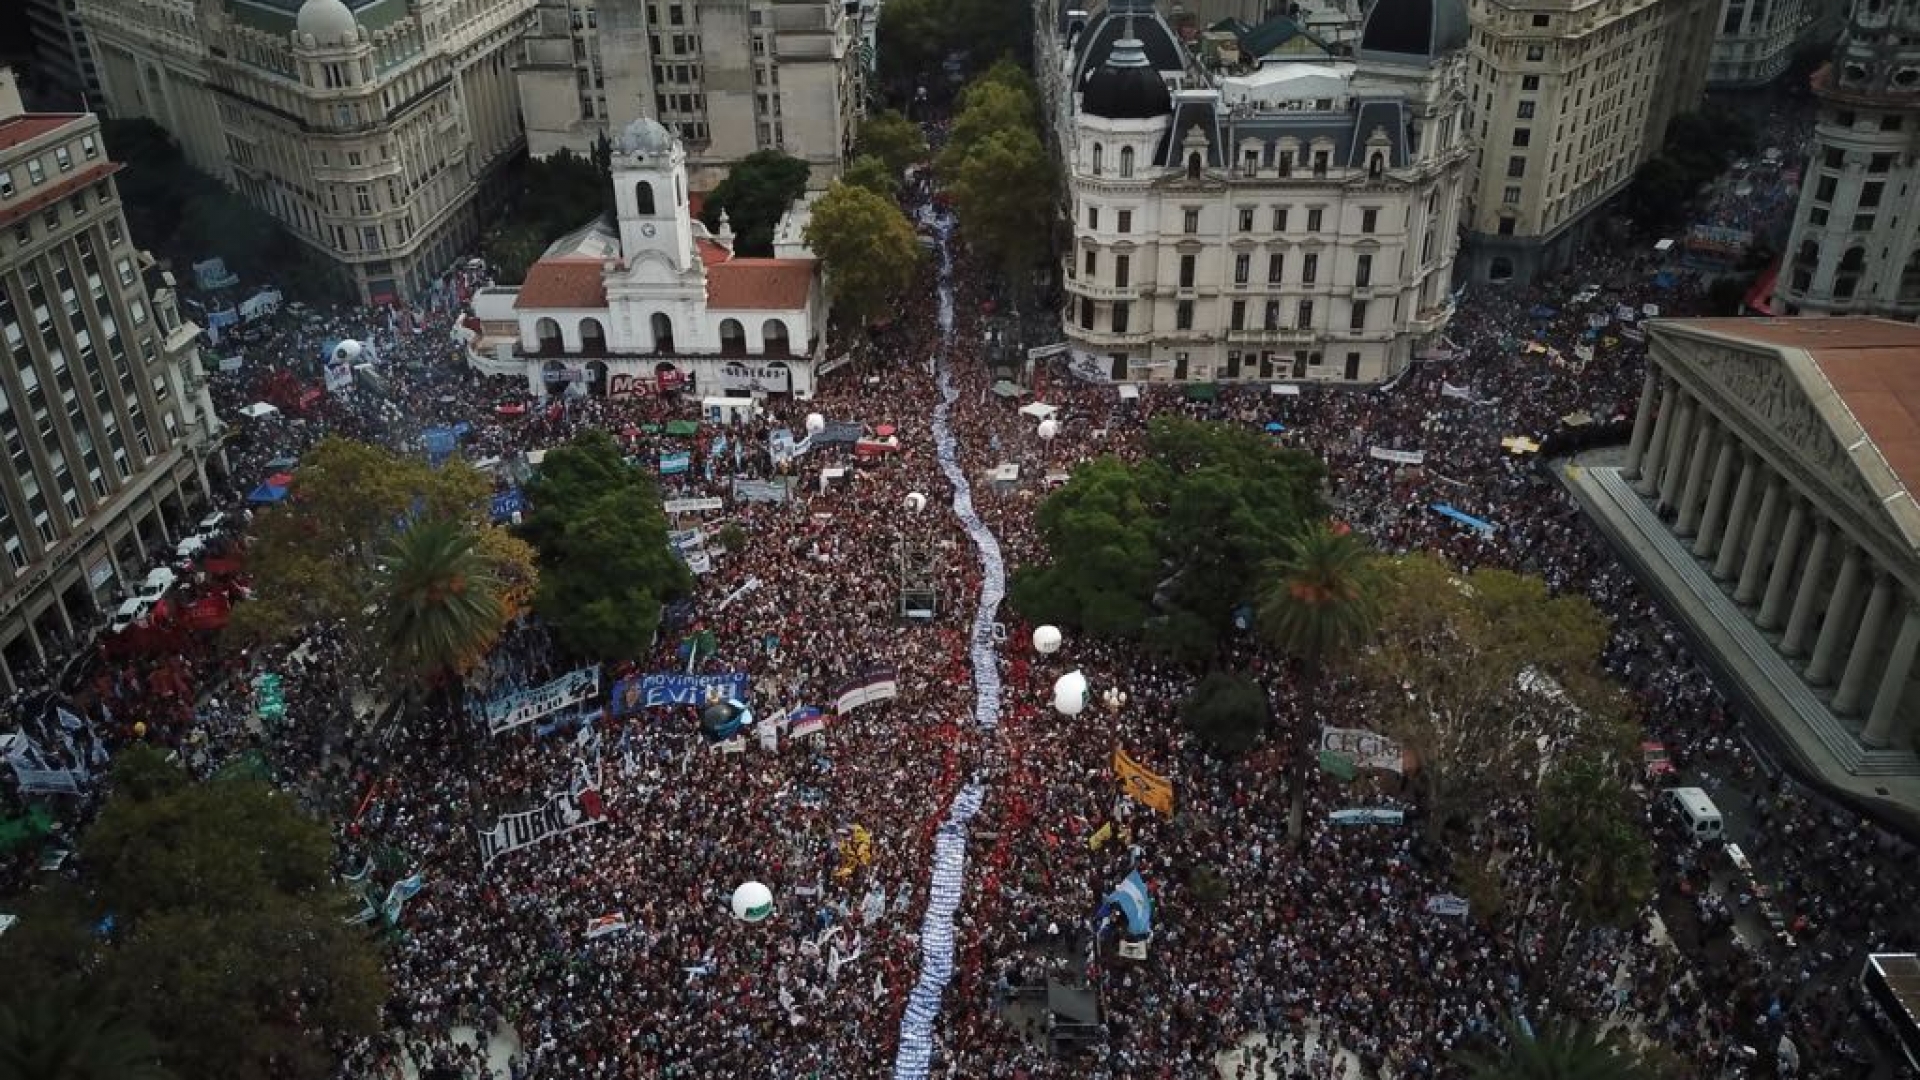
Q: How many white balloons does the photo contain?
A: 7